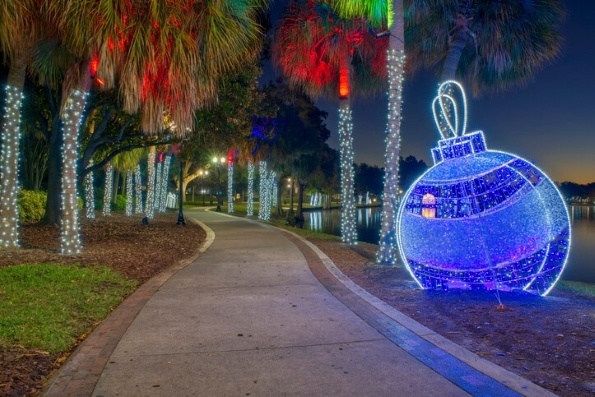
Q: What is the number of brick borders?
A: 2